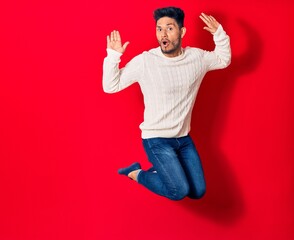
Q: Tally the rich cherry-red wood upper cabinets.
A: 0